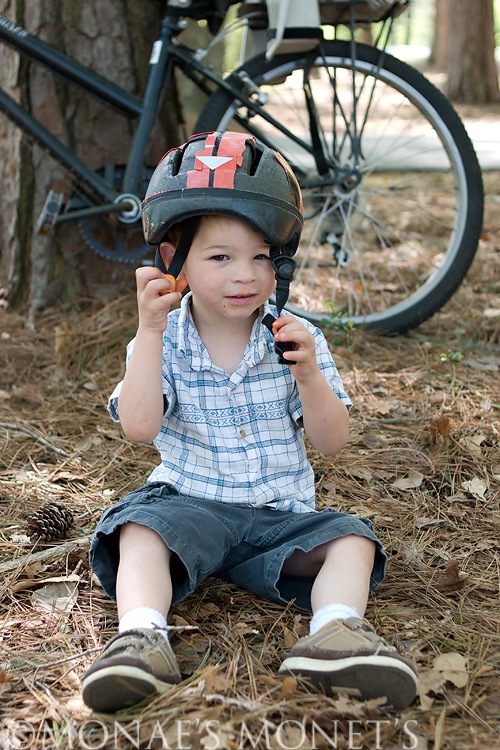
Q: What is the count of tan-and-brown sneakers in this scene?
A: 2